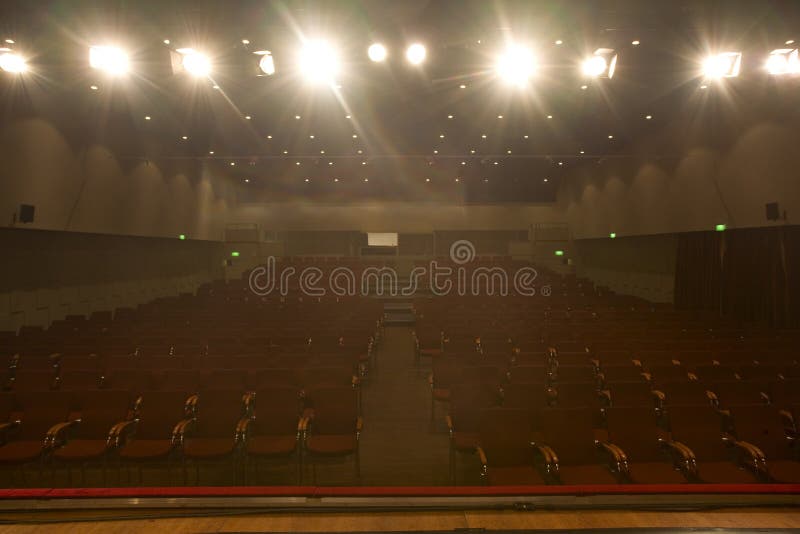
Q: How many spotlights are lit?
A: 11